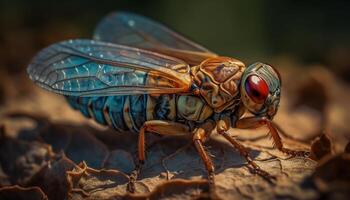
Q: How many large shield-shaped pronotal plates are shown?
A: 1